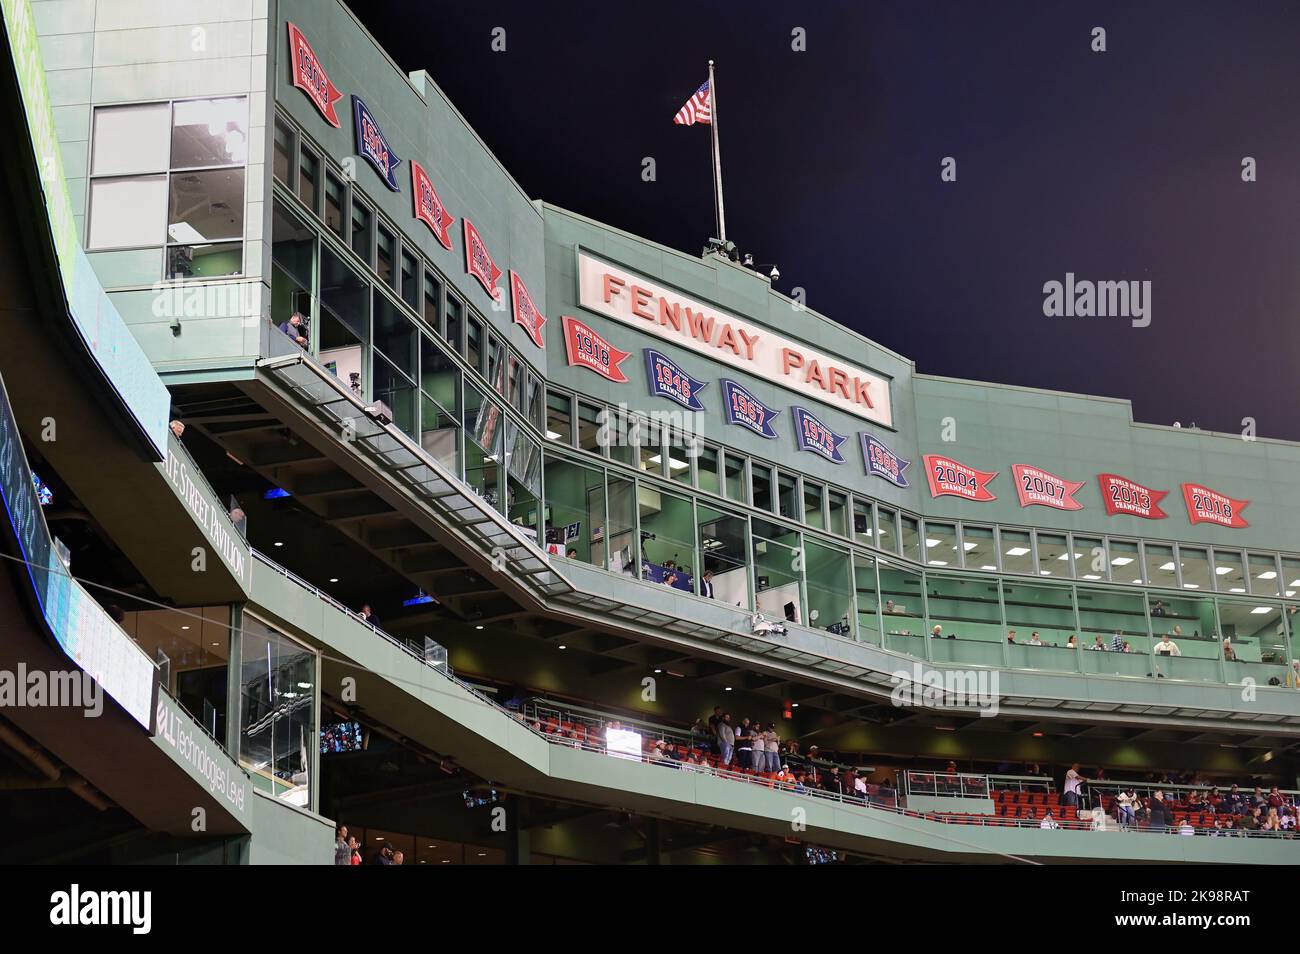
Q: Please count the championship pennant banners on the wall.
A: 14